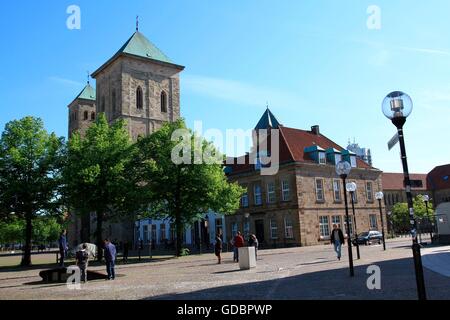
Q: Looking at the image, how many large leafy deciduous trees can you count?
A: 3